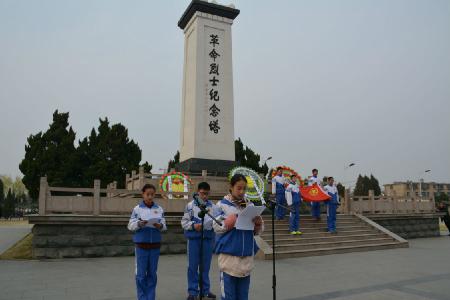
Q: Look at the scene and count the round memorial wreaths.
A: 3